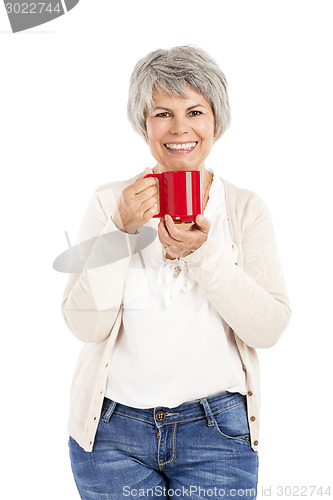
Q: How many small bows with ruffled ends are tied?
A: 1